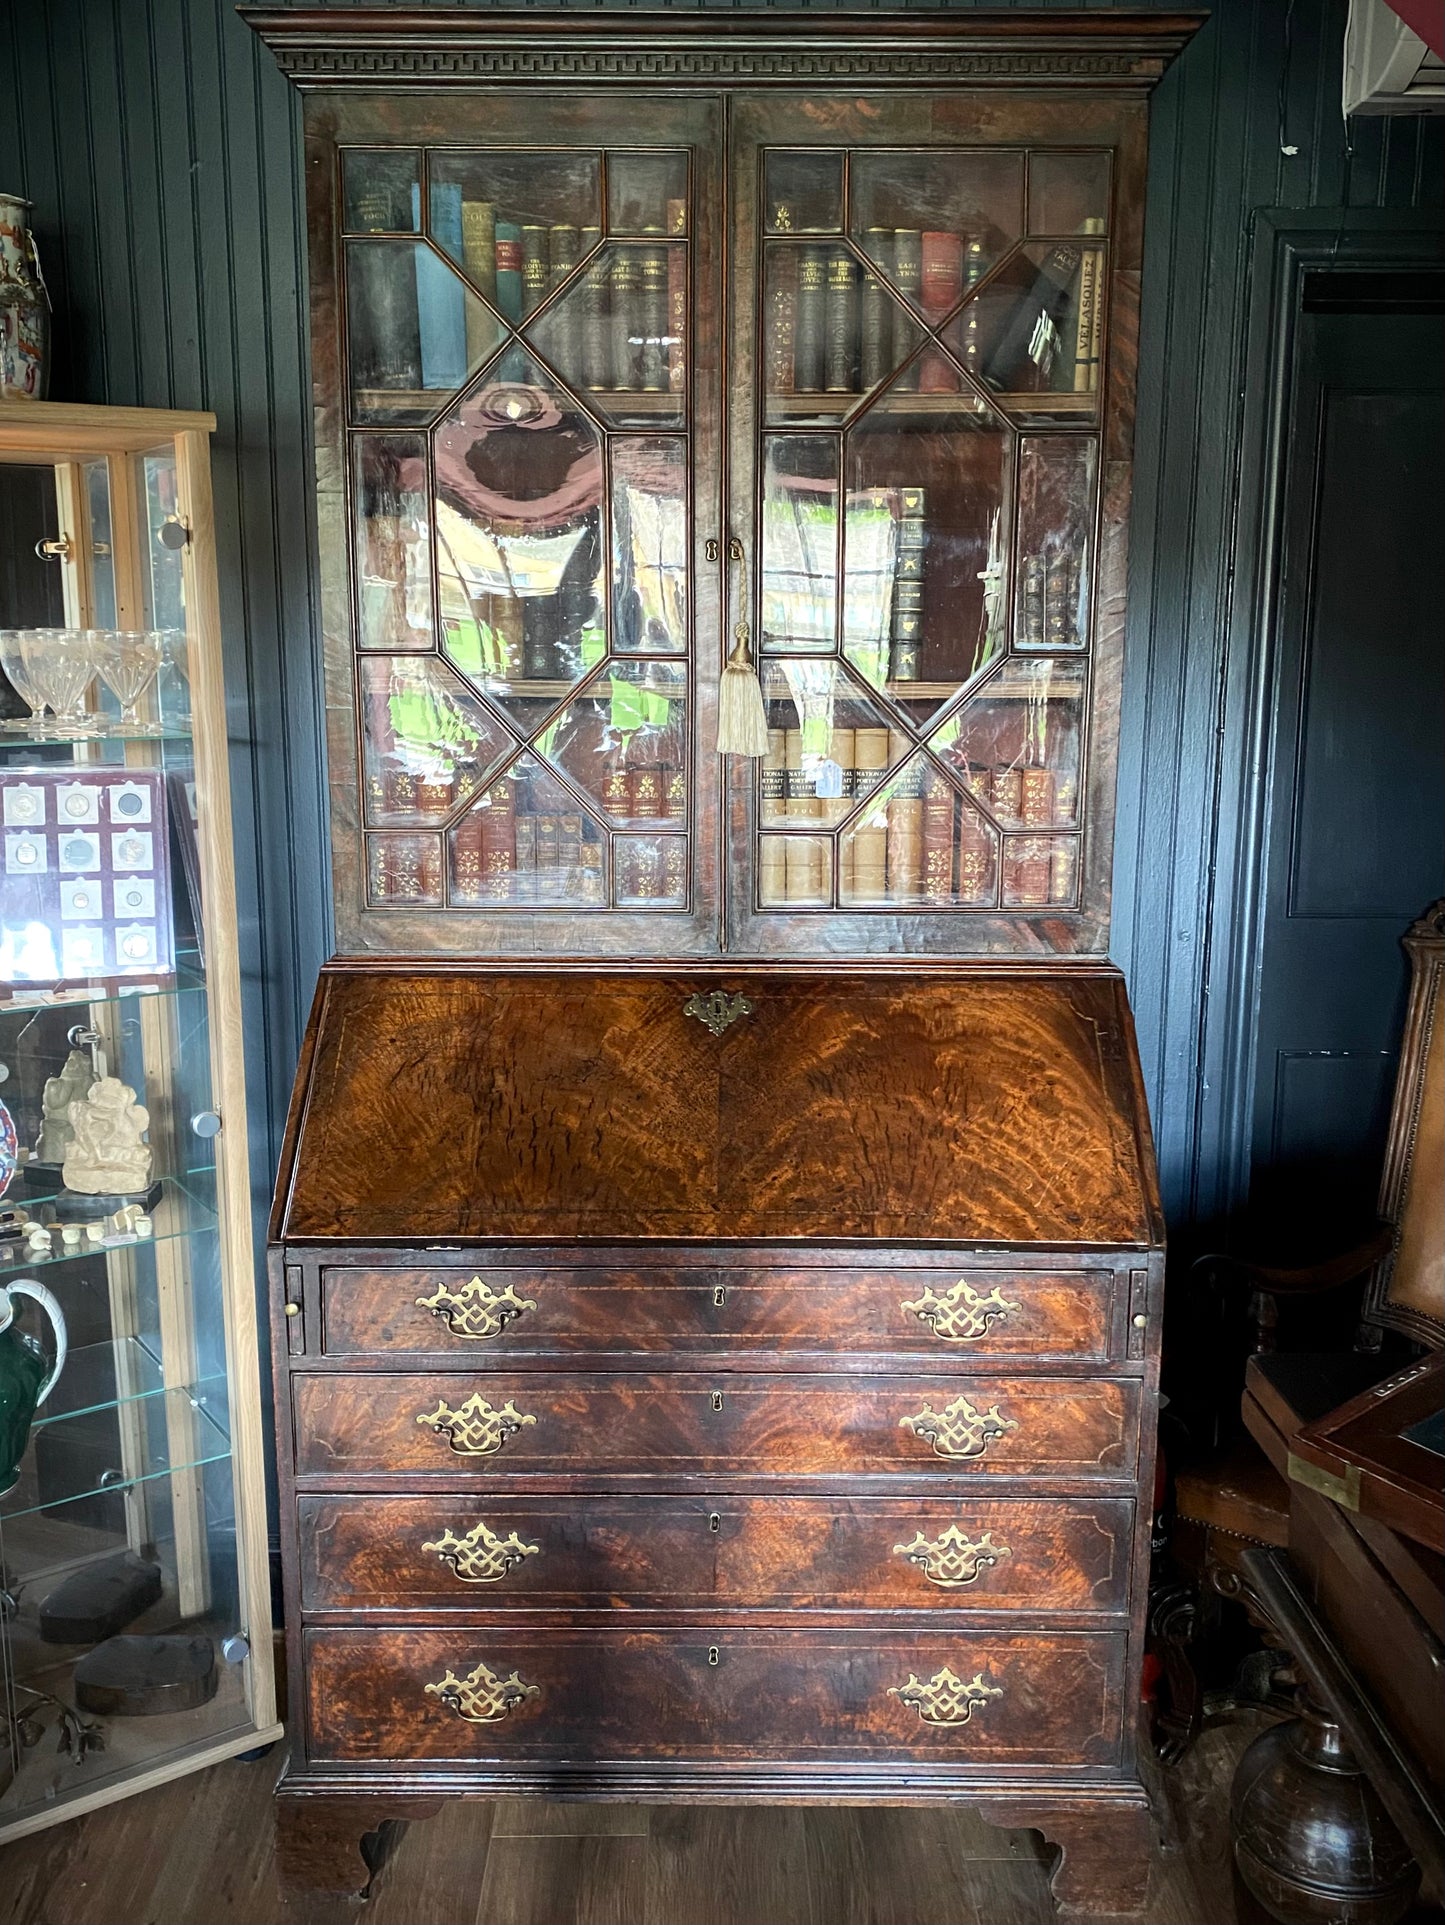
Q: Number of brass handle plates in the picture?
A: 8